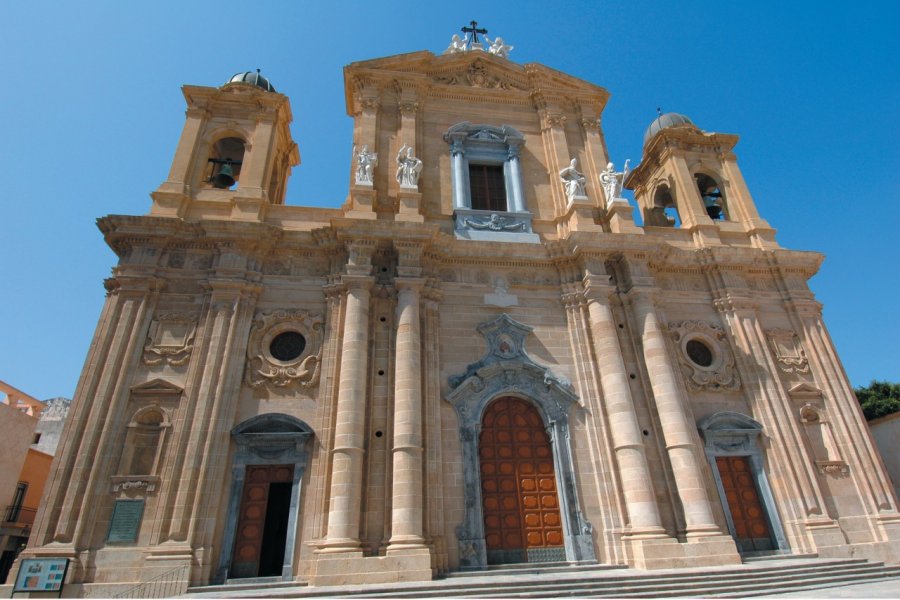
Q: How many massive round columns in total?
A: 4